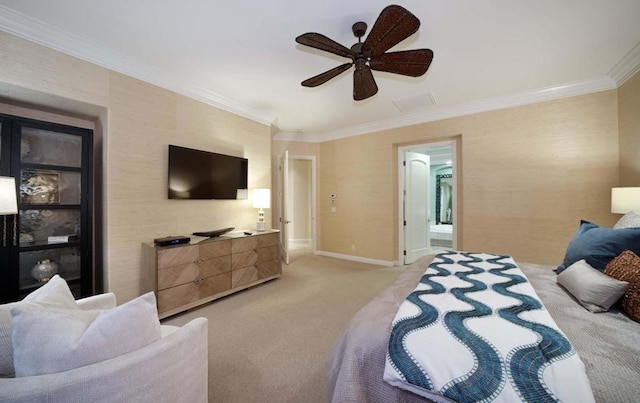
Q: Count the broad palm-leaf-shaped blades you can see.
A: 5